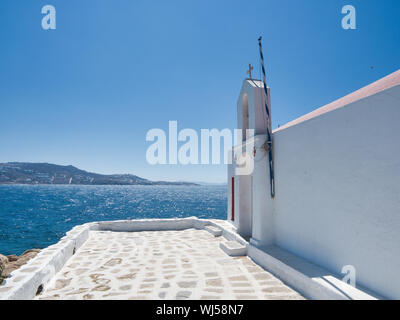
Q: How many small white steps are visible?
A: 2